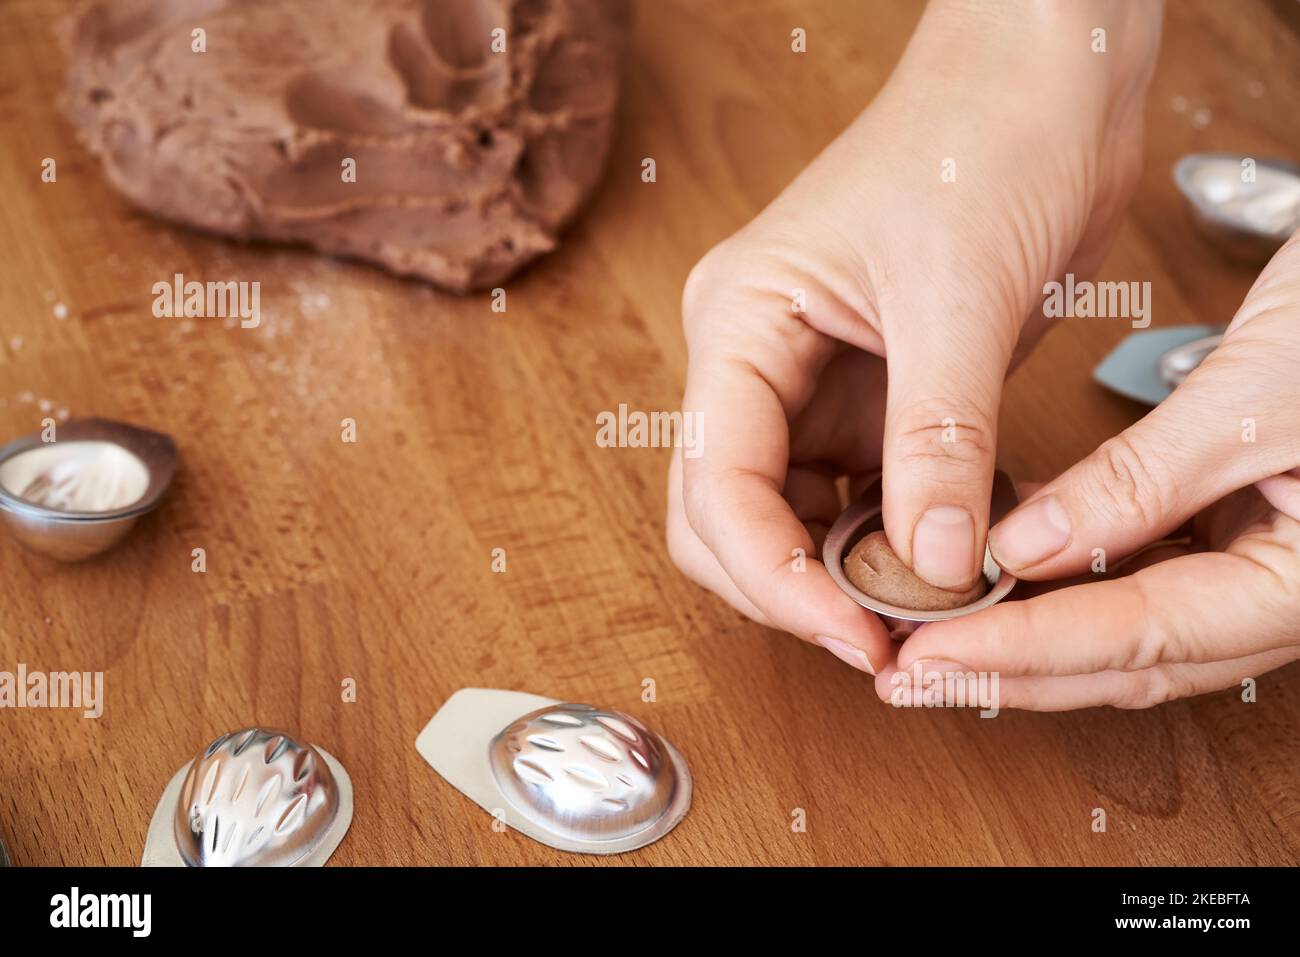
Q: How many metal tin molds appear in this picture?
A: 6